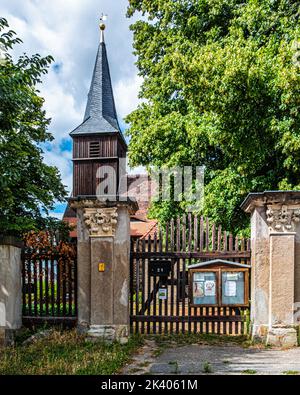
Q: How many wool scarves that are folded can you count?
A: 0